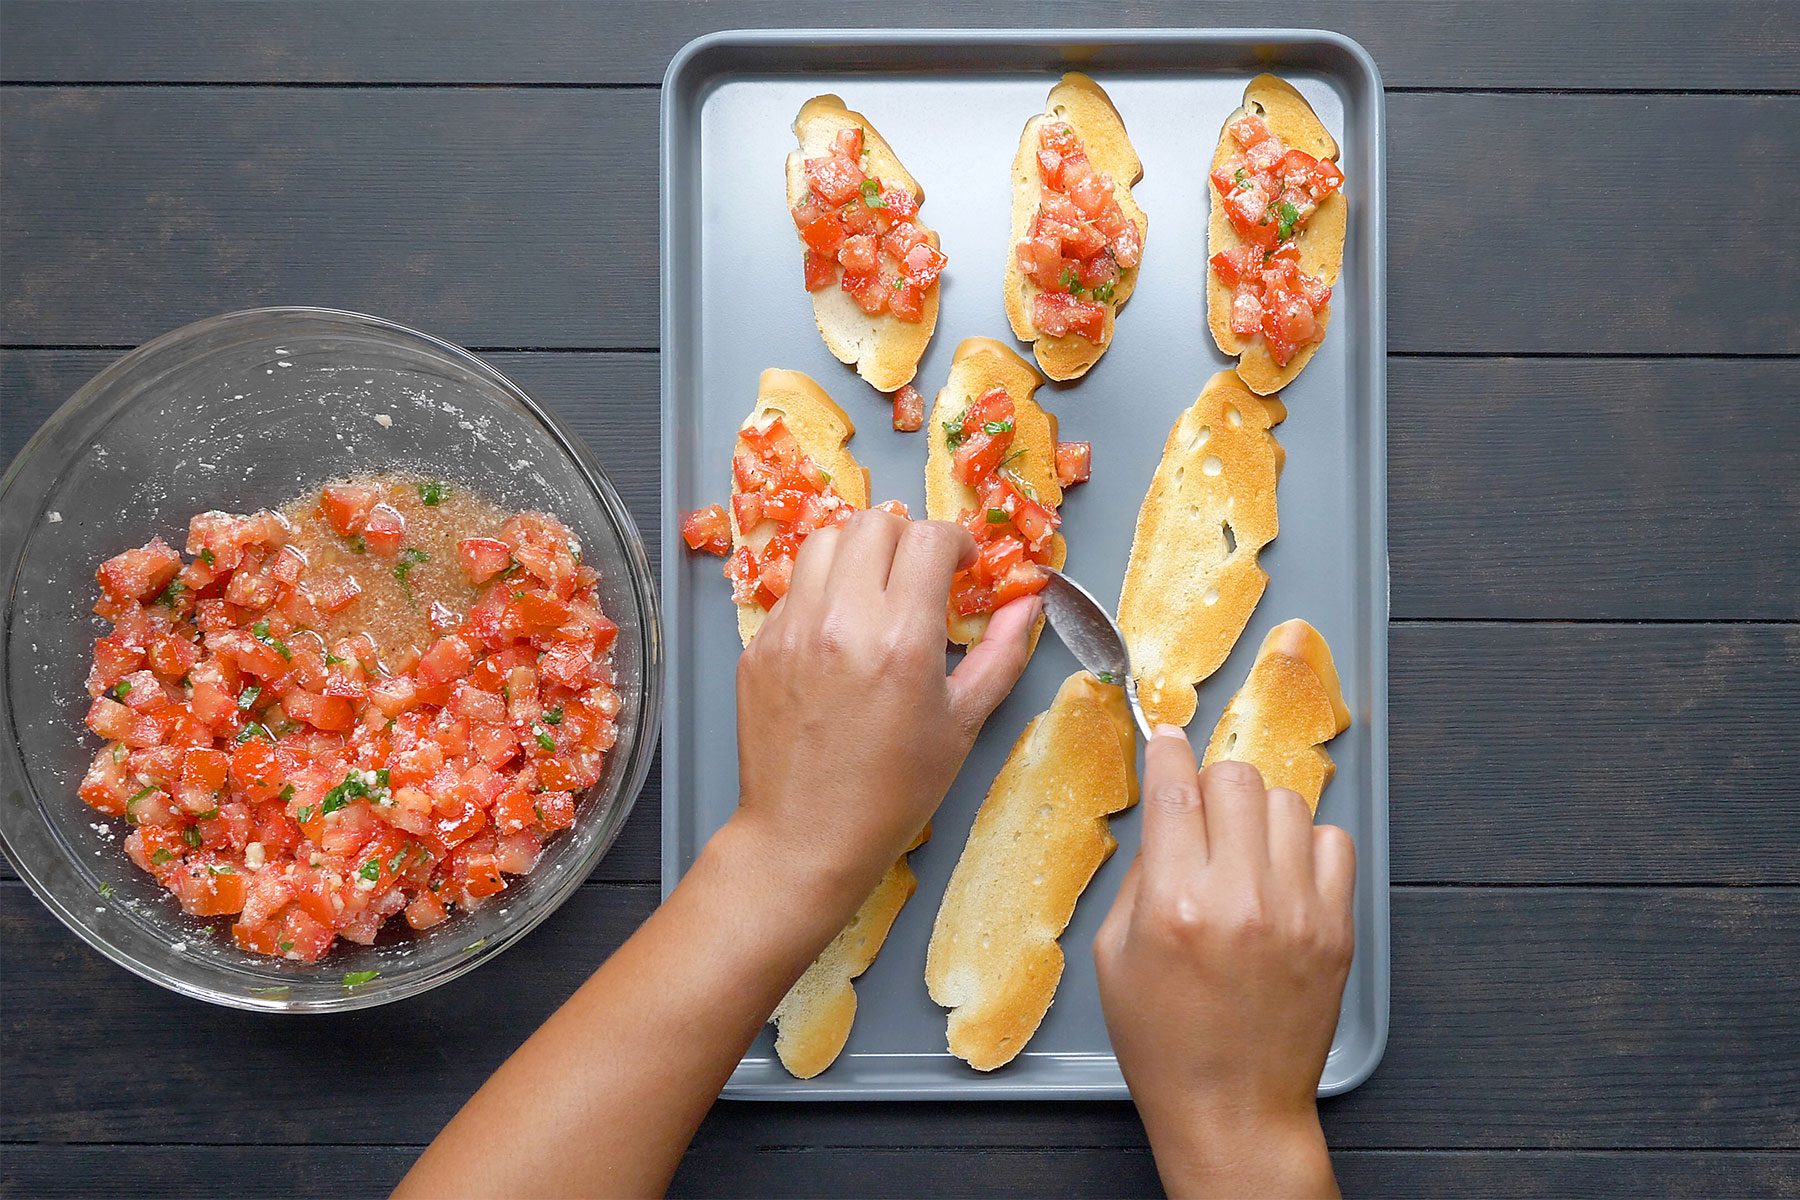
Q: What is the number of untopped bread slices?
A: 4